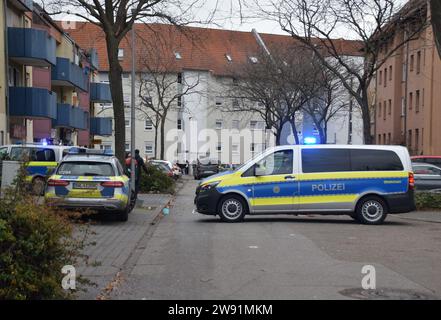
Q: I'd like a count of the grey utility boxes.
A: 1